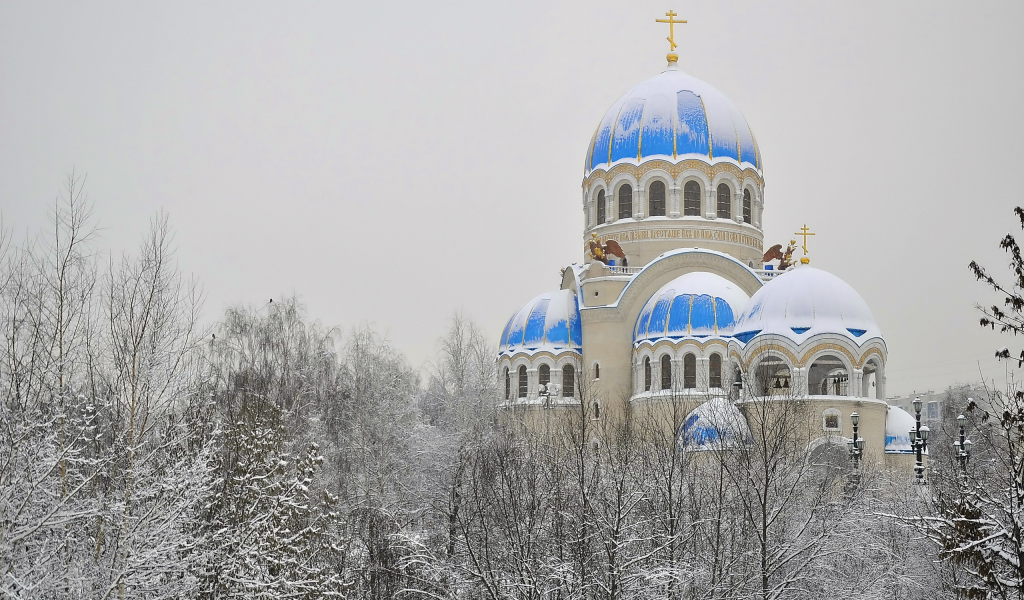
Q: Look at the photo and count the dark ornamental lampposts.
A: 3